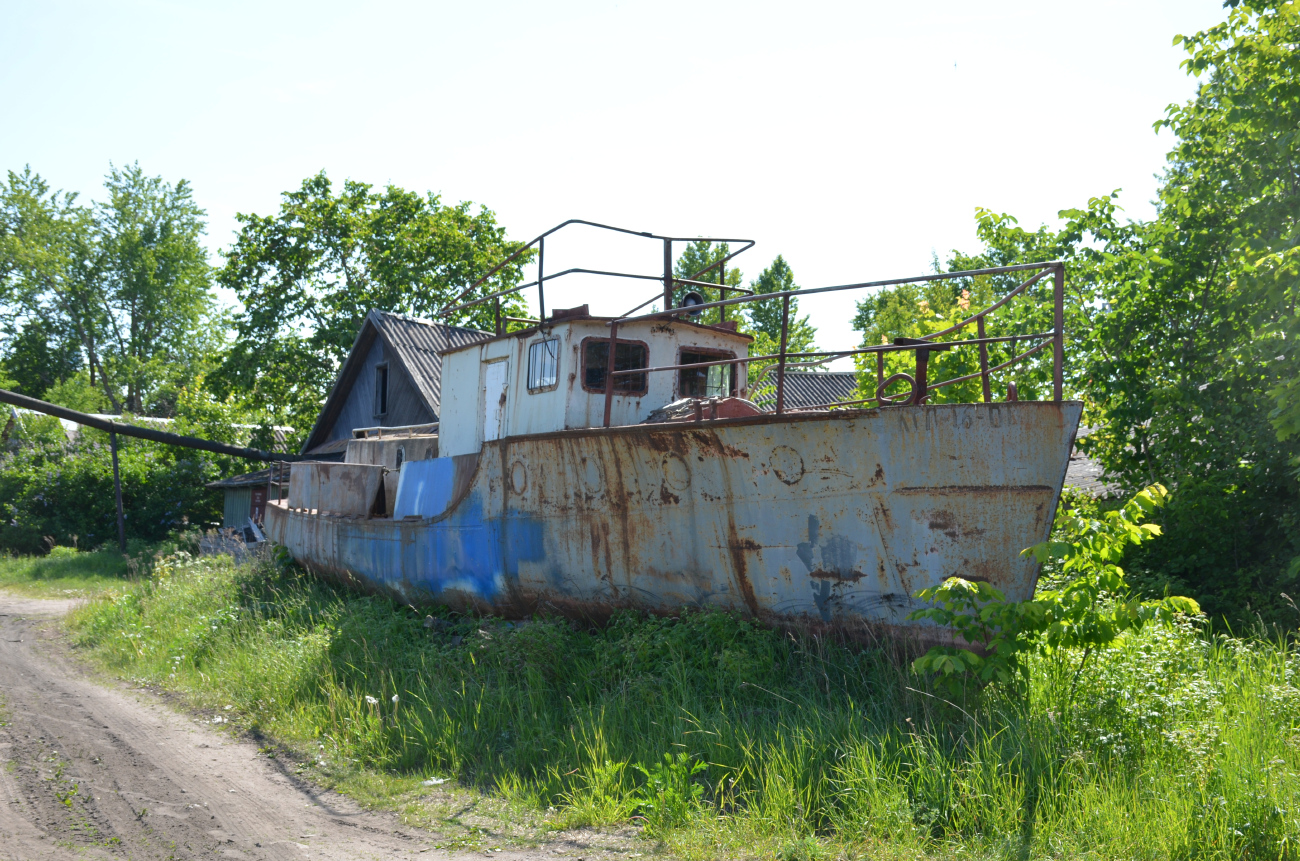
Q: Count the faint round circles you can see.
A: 4